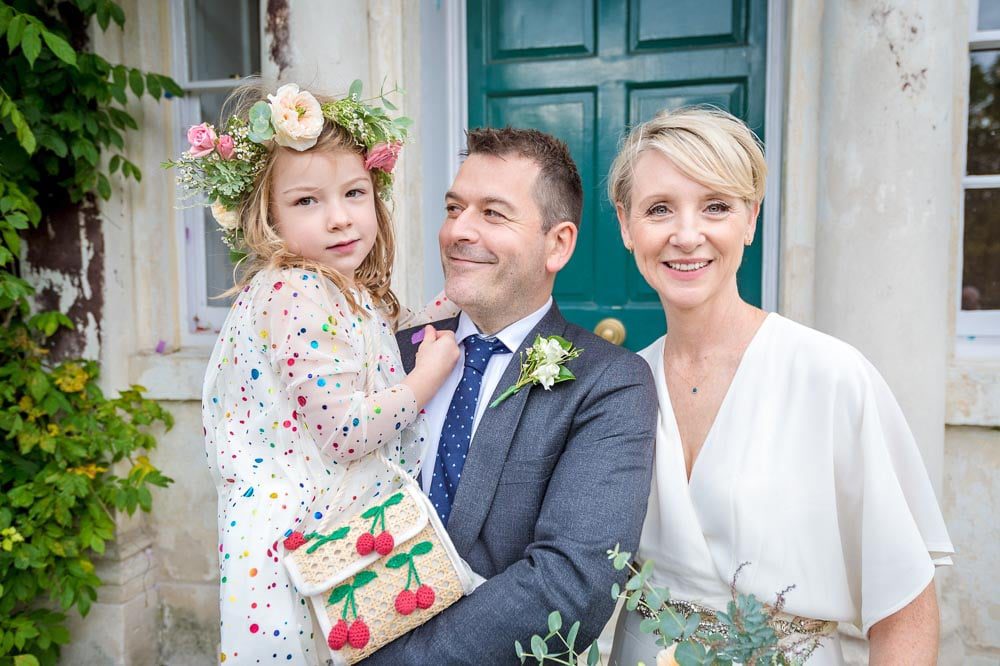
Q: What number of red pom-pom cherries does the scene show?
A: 7